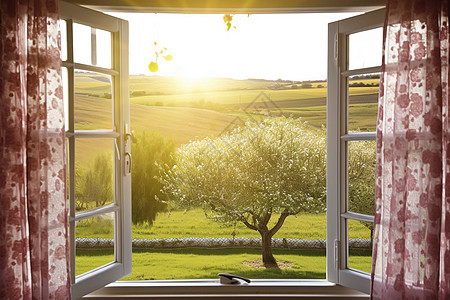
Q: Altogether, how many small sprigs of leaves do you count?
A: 2